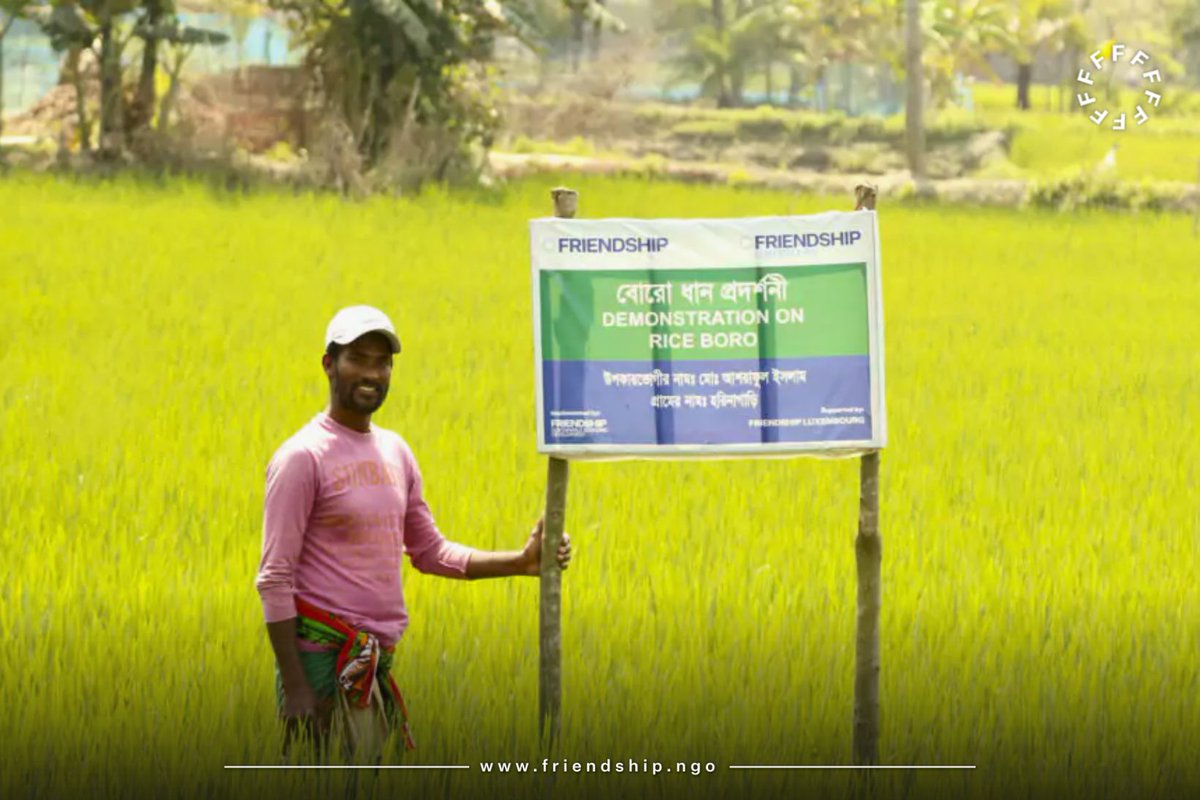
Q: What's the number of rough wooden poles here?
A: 2